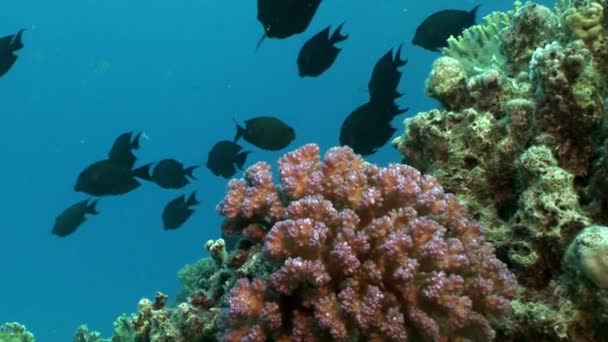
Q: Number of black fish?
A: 13